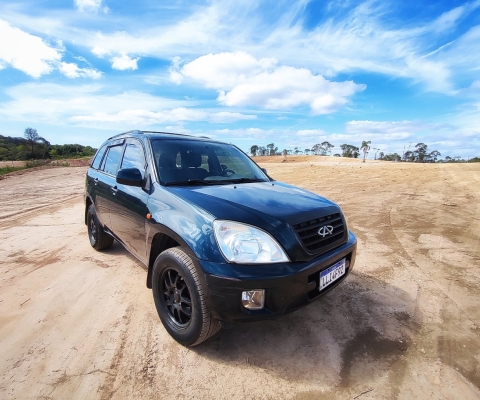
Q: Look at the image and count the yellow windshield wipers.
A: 0